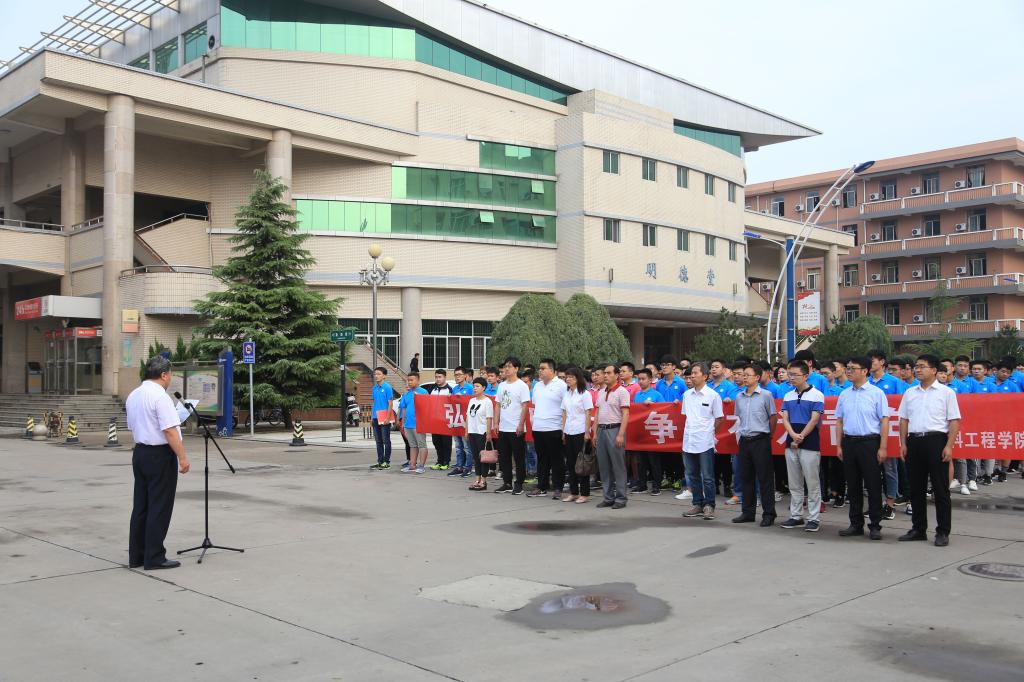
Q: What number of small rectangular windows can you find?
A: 10